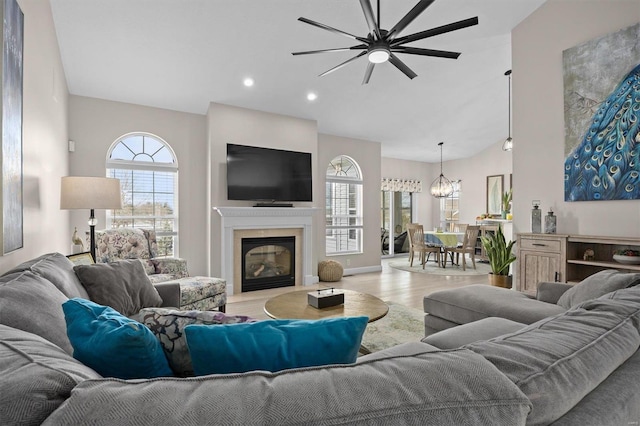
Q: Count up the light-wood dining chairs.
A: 4